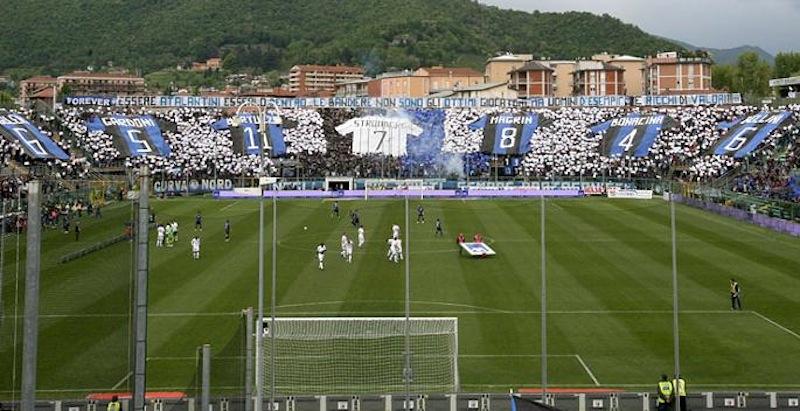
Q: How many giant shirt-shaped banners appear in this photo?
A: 7